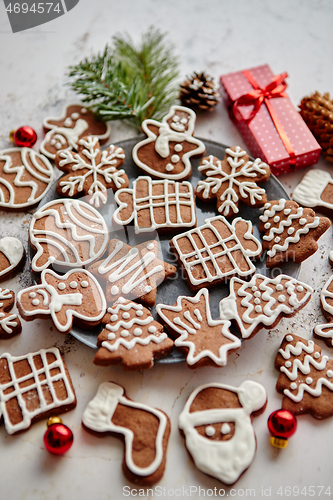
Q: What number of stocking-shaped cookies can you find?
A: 2